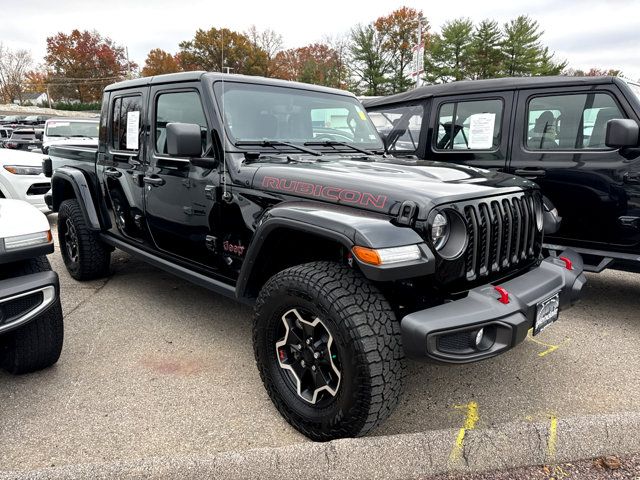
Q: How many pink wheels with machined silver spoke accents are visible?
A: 0